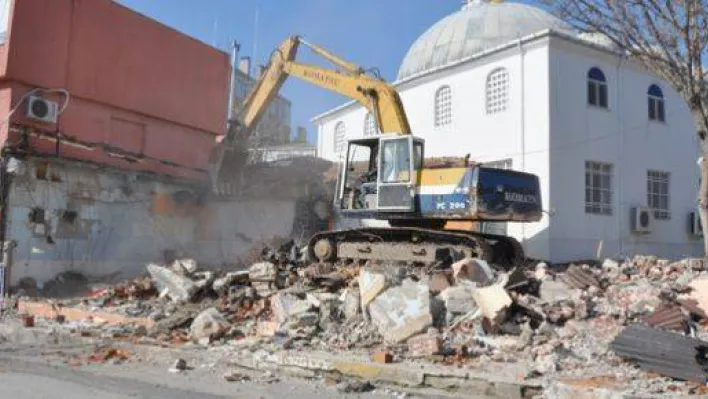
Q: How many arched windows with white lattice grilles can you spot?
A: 4